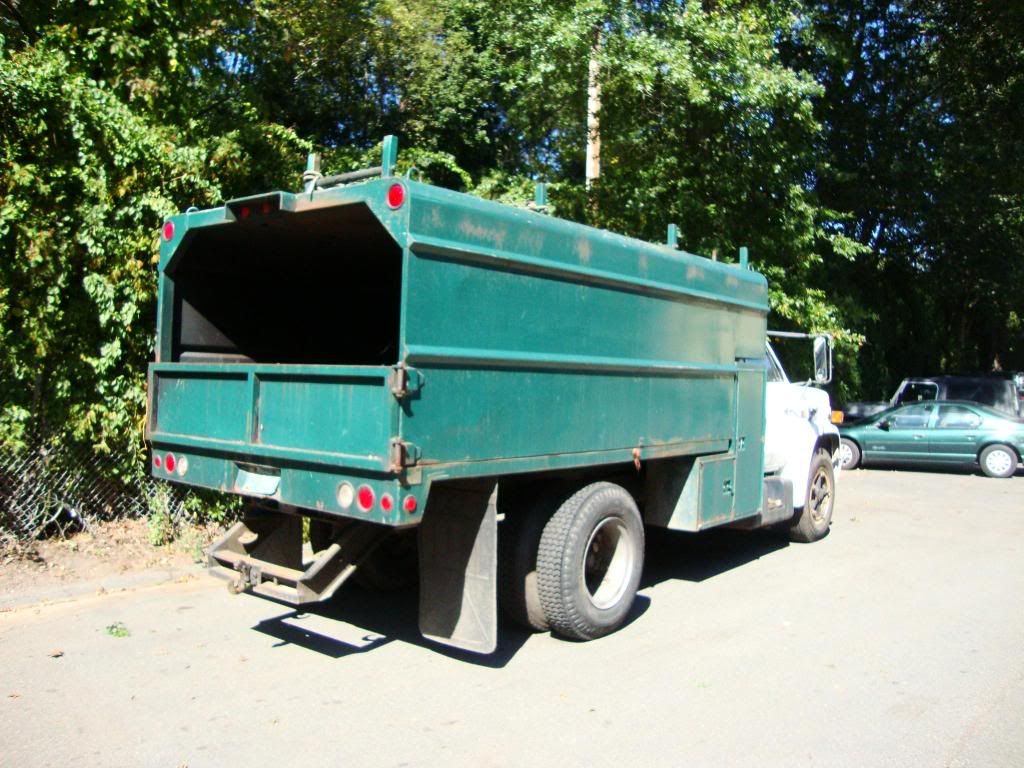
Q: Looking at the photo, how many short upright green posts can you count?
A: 5